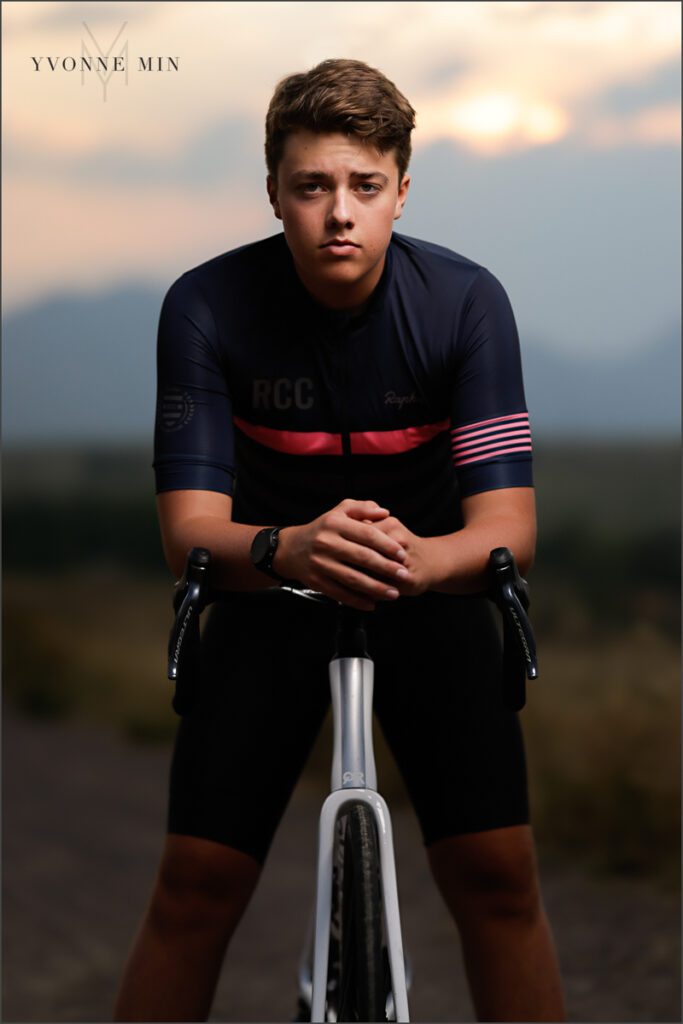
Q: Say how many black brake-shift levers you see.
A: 2